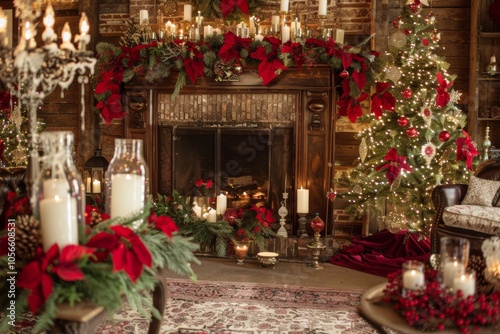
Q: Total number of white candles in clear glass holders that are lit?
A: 5